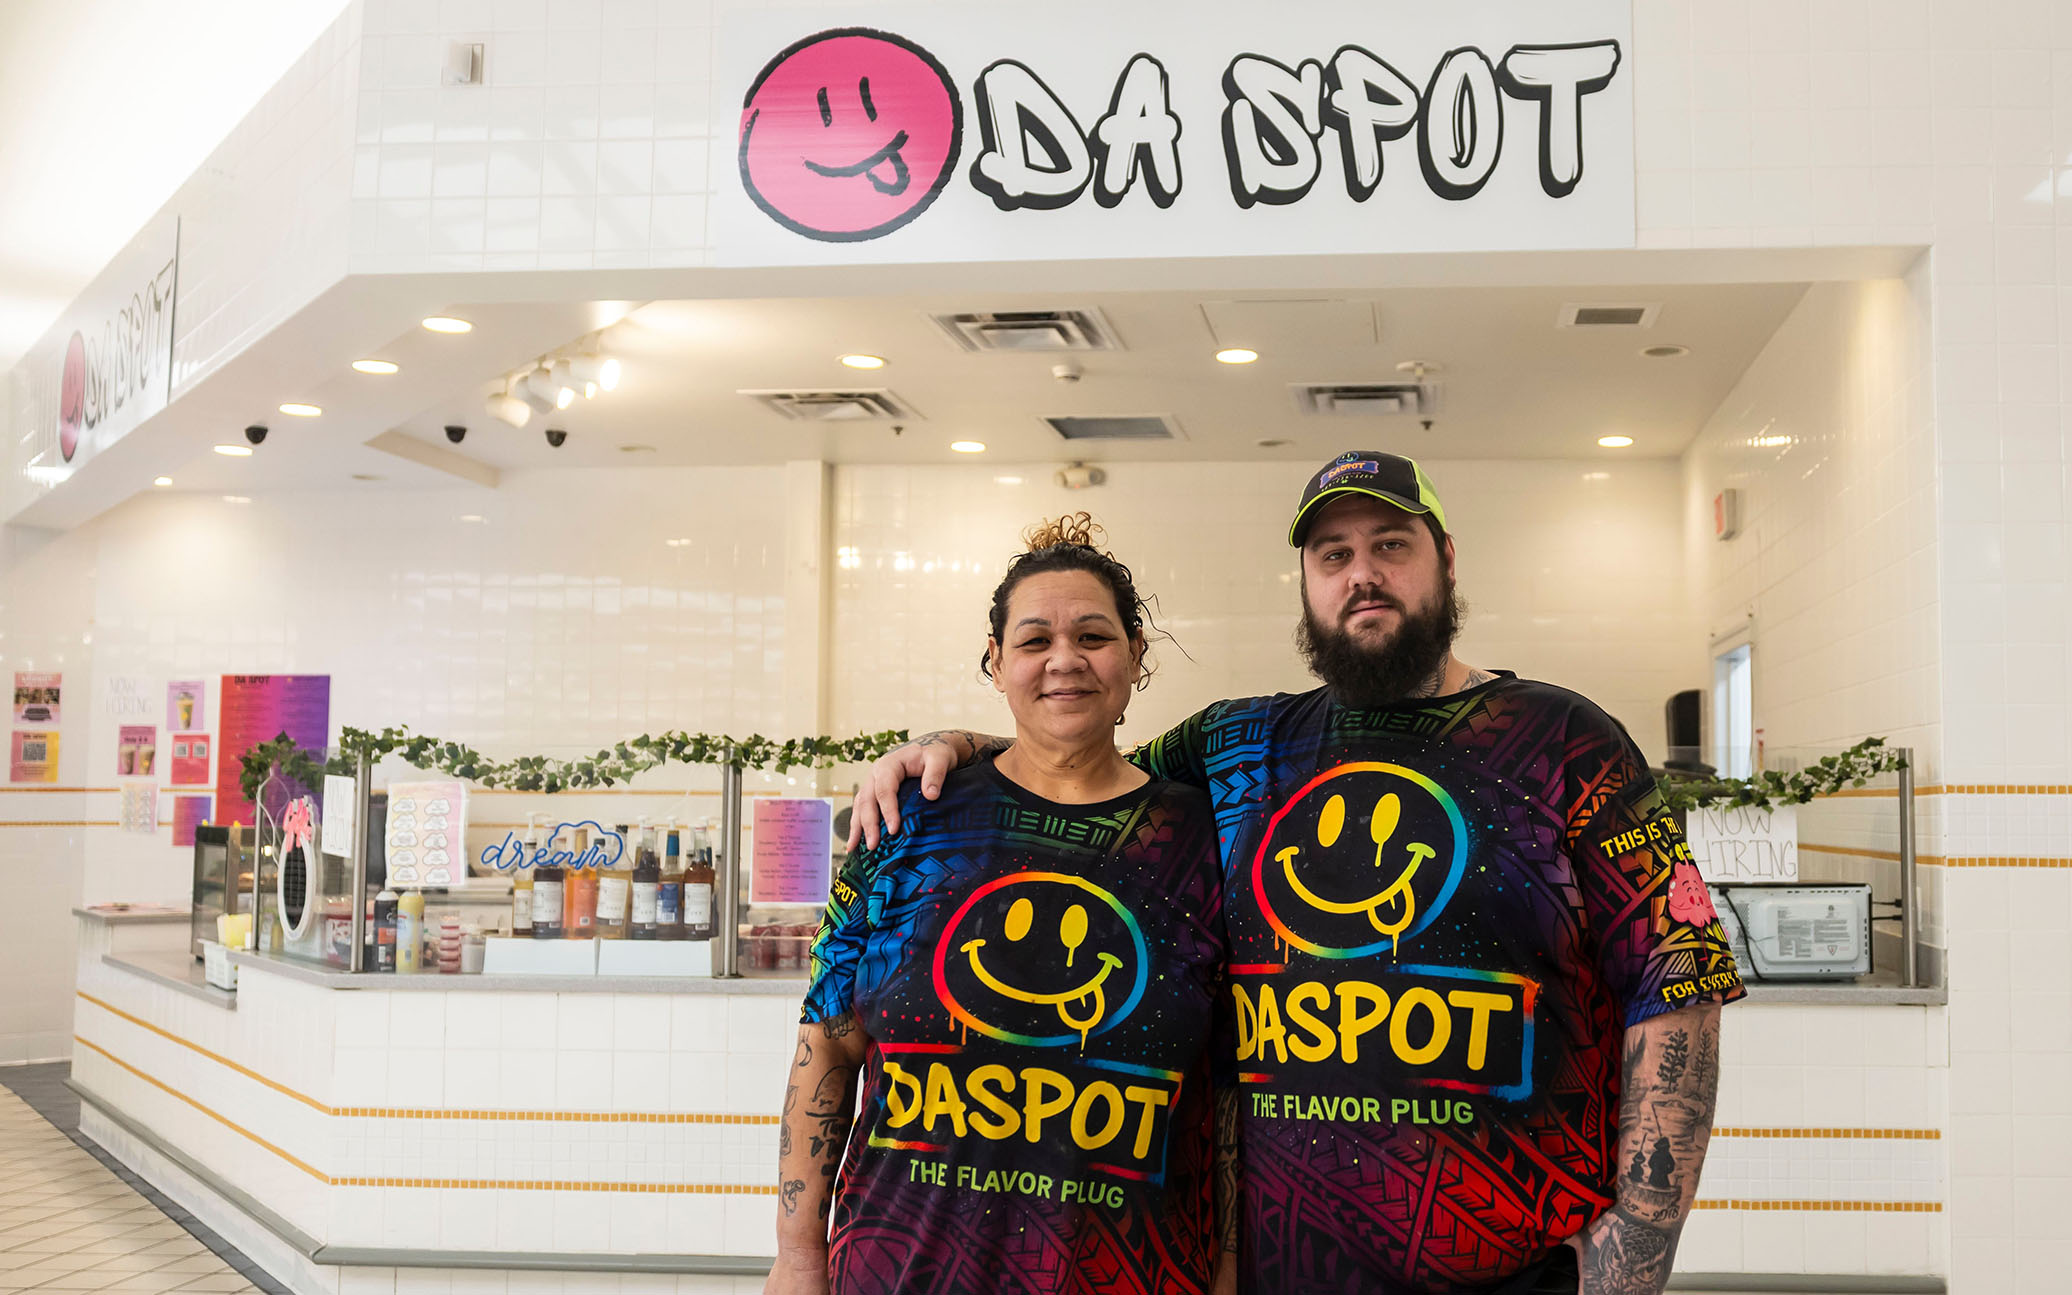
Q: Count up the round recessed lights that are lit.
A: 9